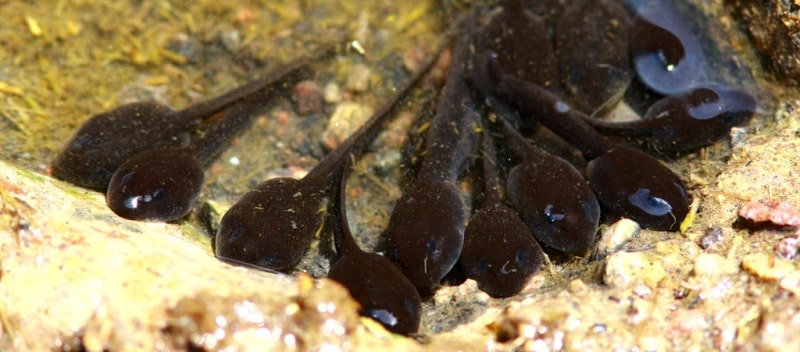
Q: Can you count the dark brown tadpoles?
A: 12